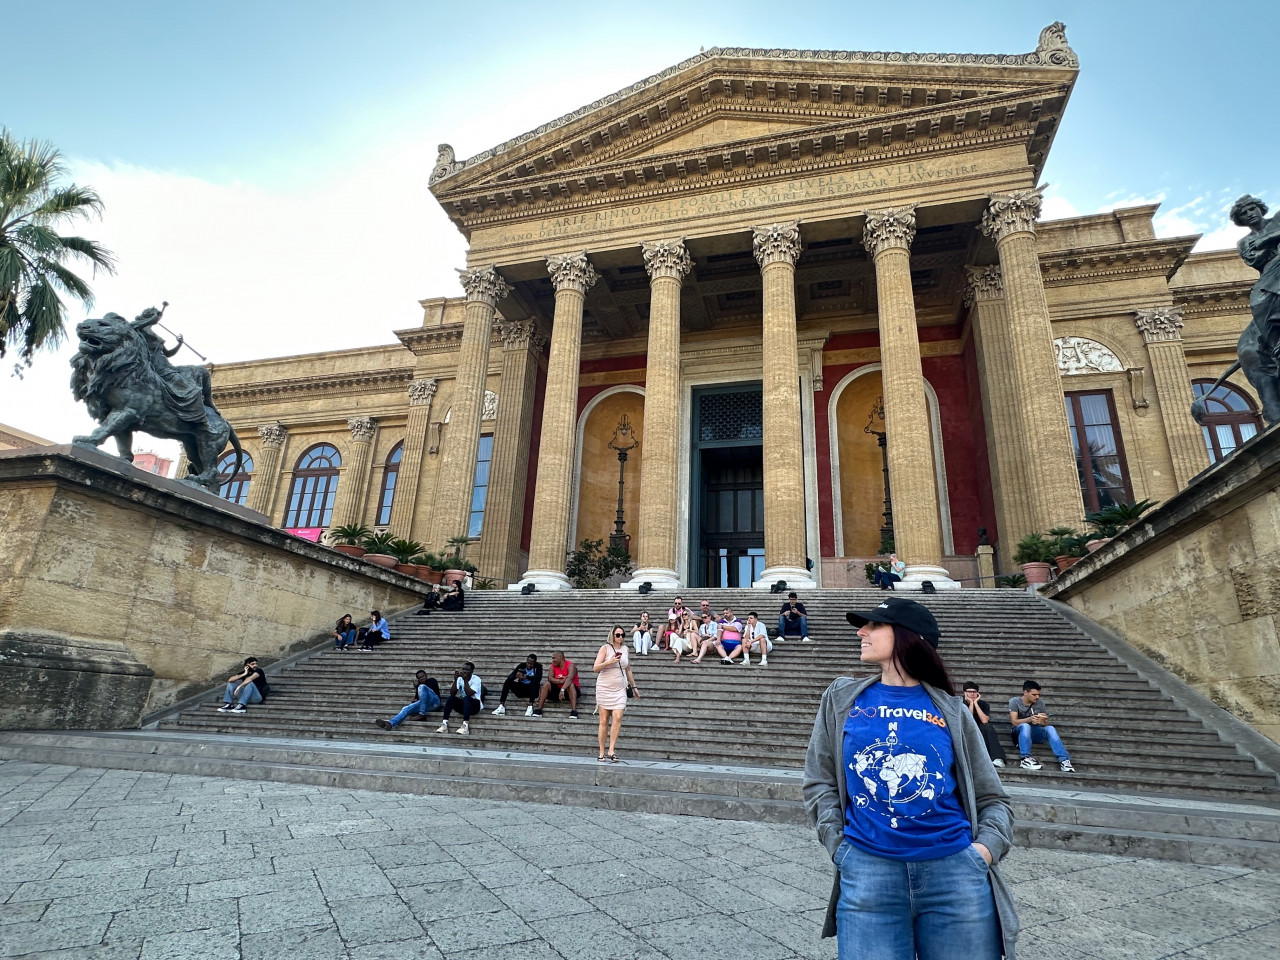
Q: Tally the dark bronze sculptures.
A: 2